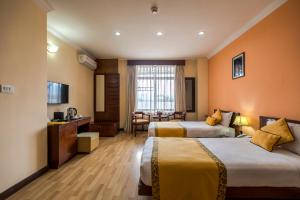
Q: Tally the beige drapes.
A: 2